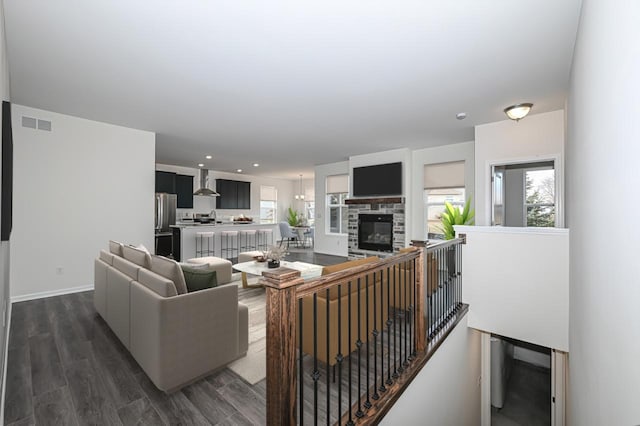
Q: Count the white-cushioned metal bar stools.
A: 4